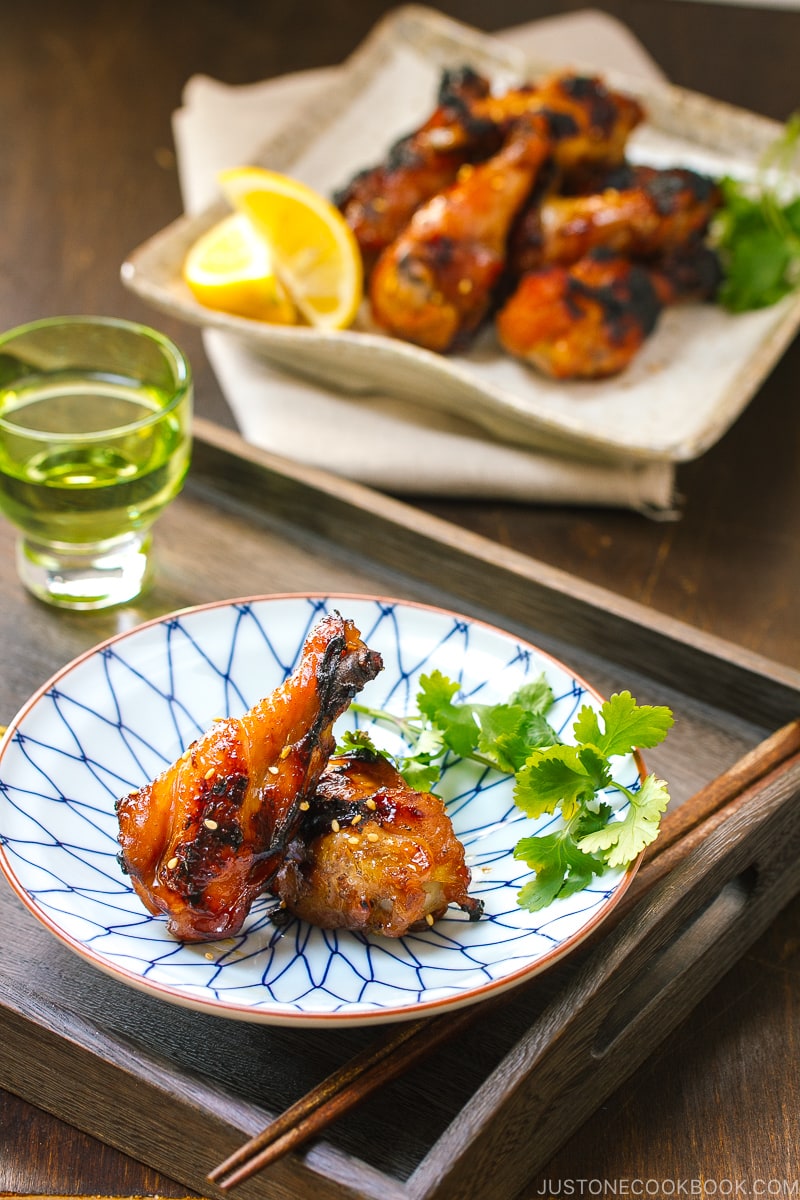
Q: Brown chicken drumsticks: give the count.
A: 7